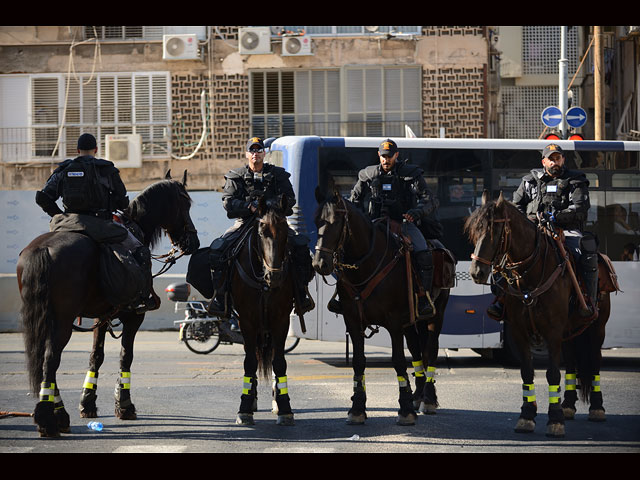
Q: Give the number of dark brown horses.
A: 4